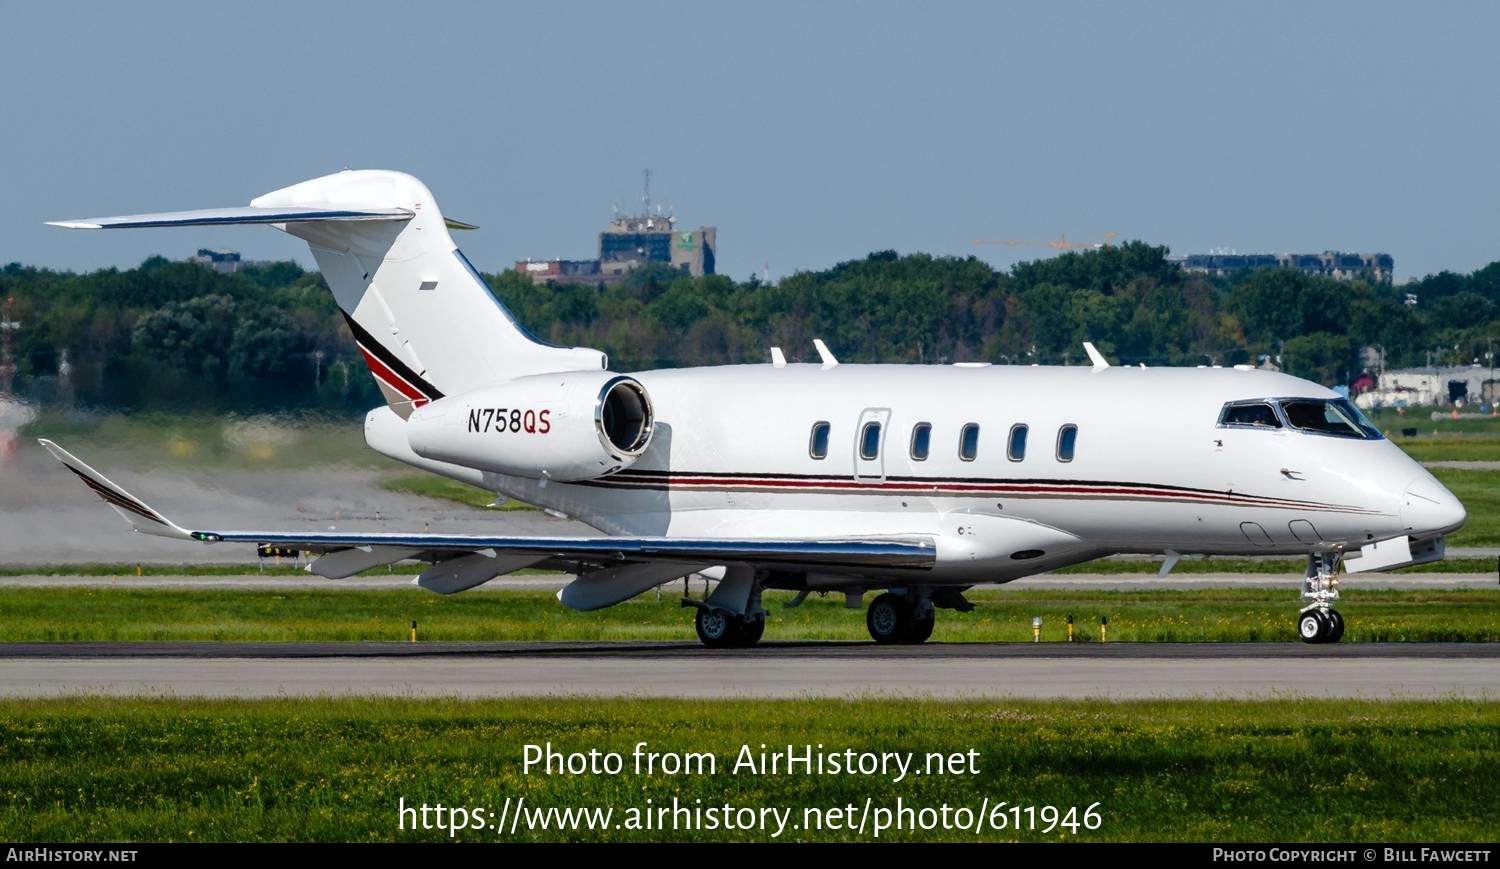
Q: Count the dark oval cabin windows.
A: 6